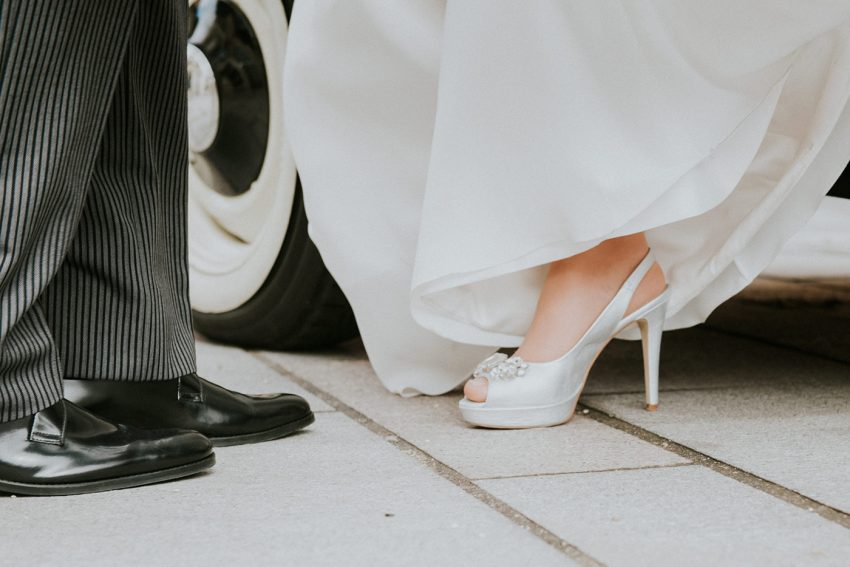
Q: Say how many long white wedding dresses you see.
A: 1